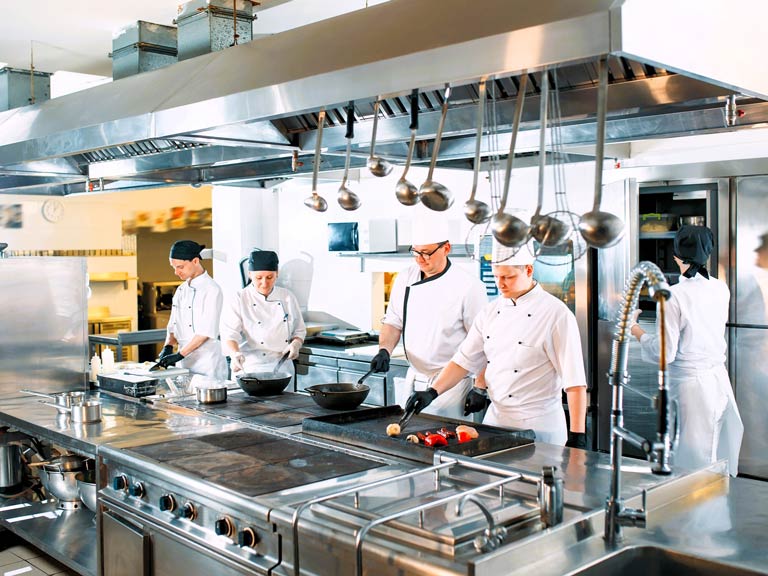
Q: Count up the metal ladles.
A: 9